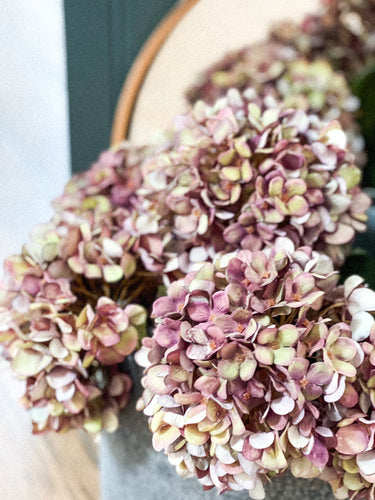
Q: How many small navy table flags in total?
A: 0